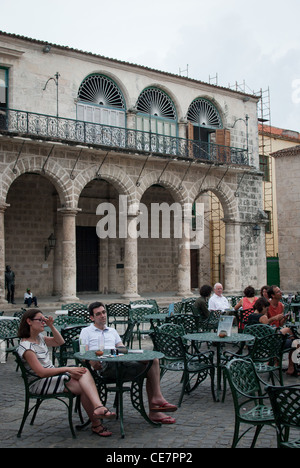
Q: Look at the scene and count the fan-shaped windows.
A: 3